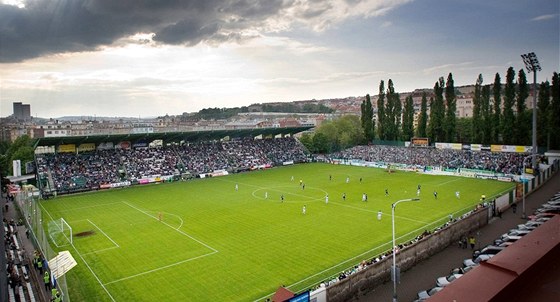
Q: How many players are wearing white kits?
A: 10